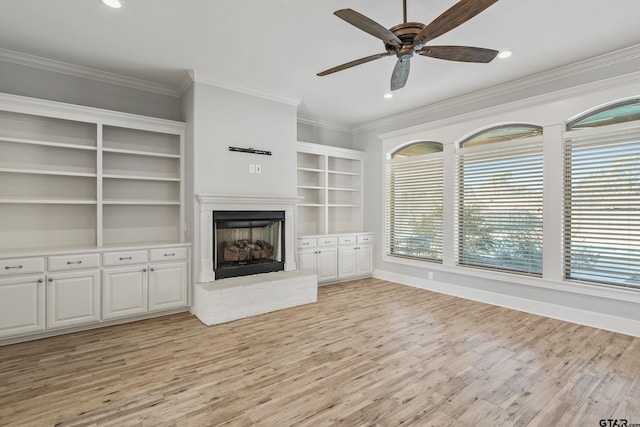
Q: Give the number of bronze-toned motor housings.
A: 1